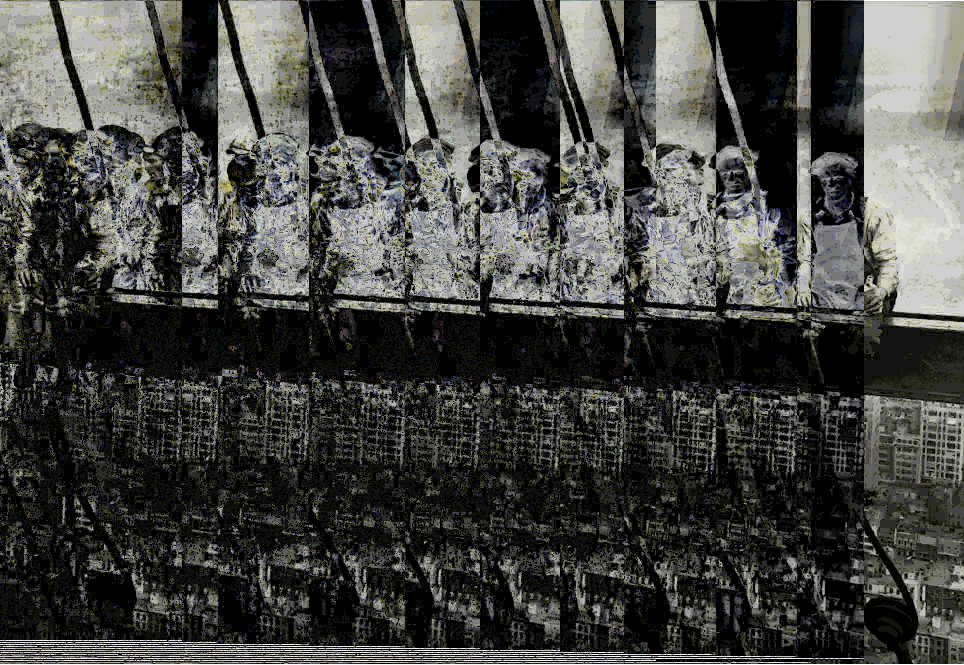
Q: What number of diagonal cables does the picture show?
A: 11